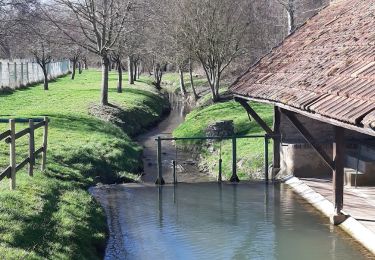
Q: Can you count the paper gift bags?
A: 0